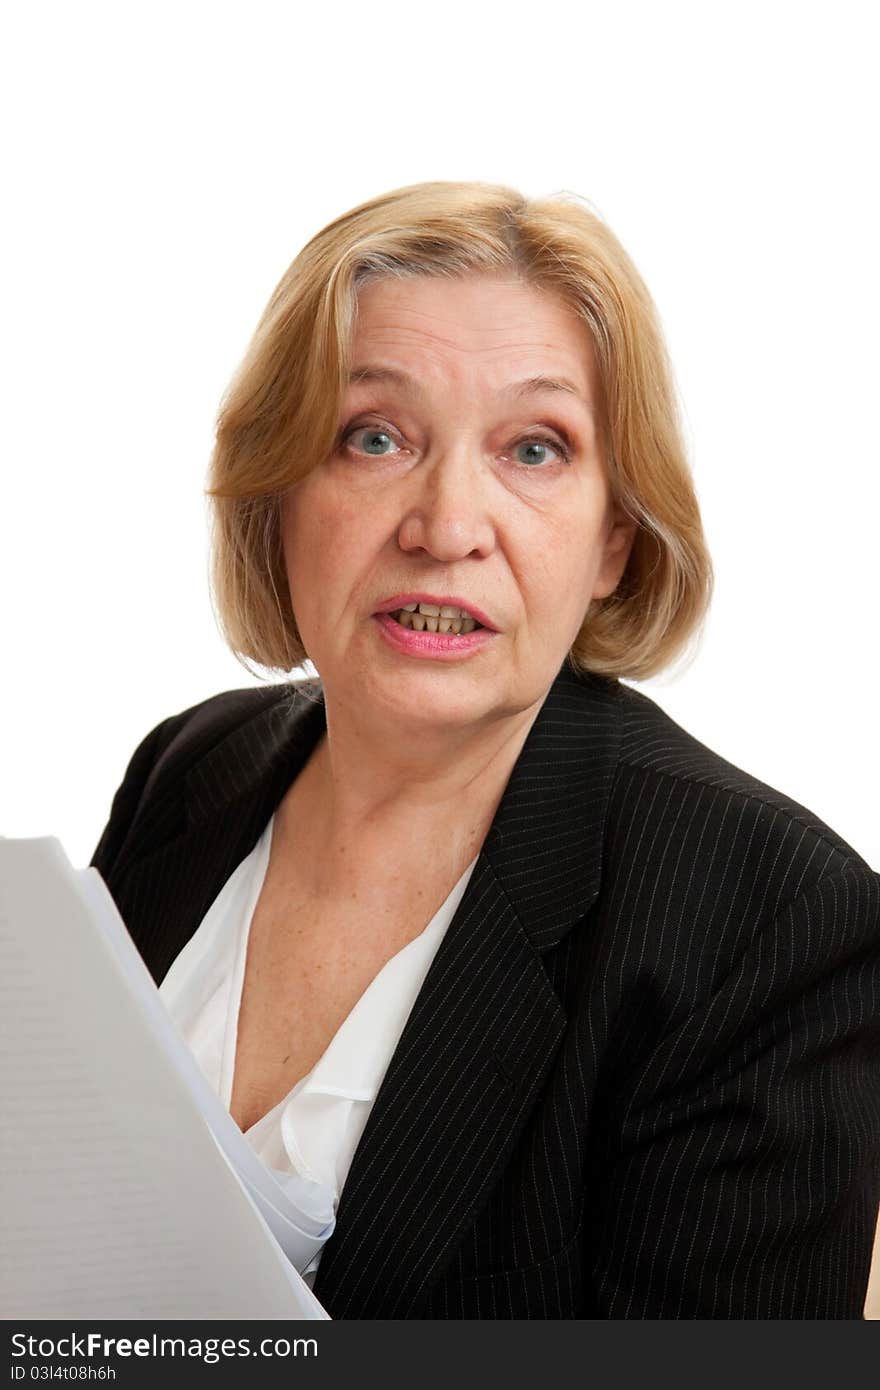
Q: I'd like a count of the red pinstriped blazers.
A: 0